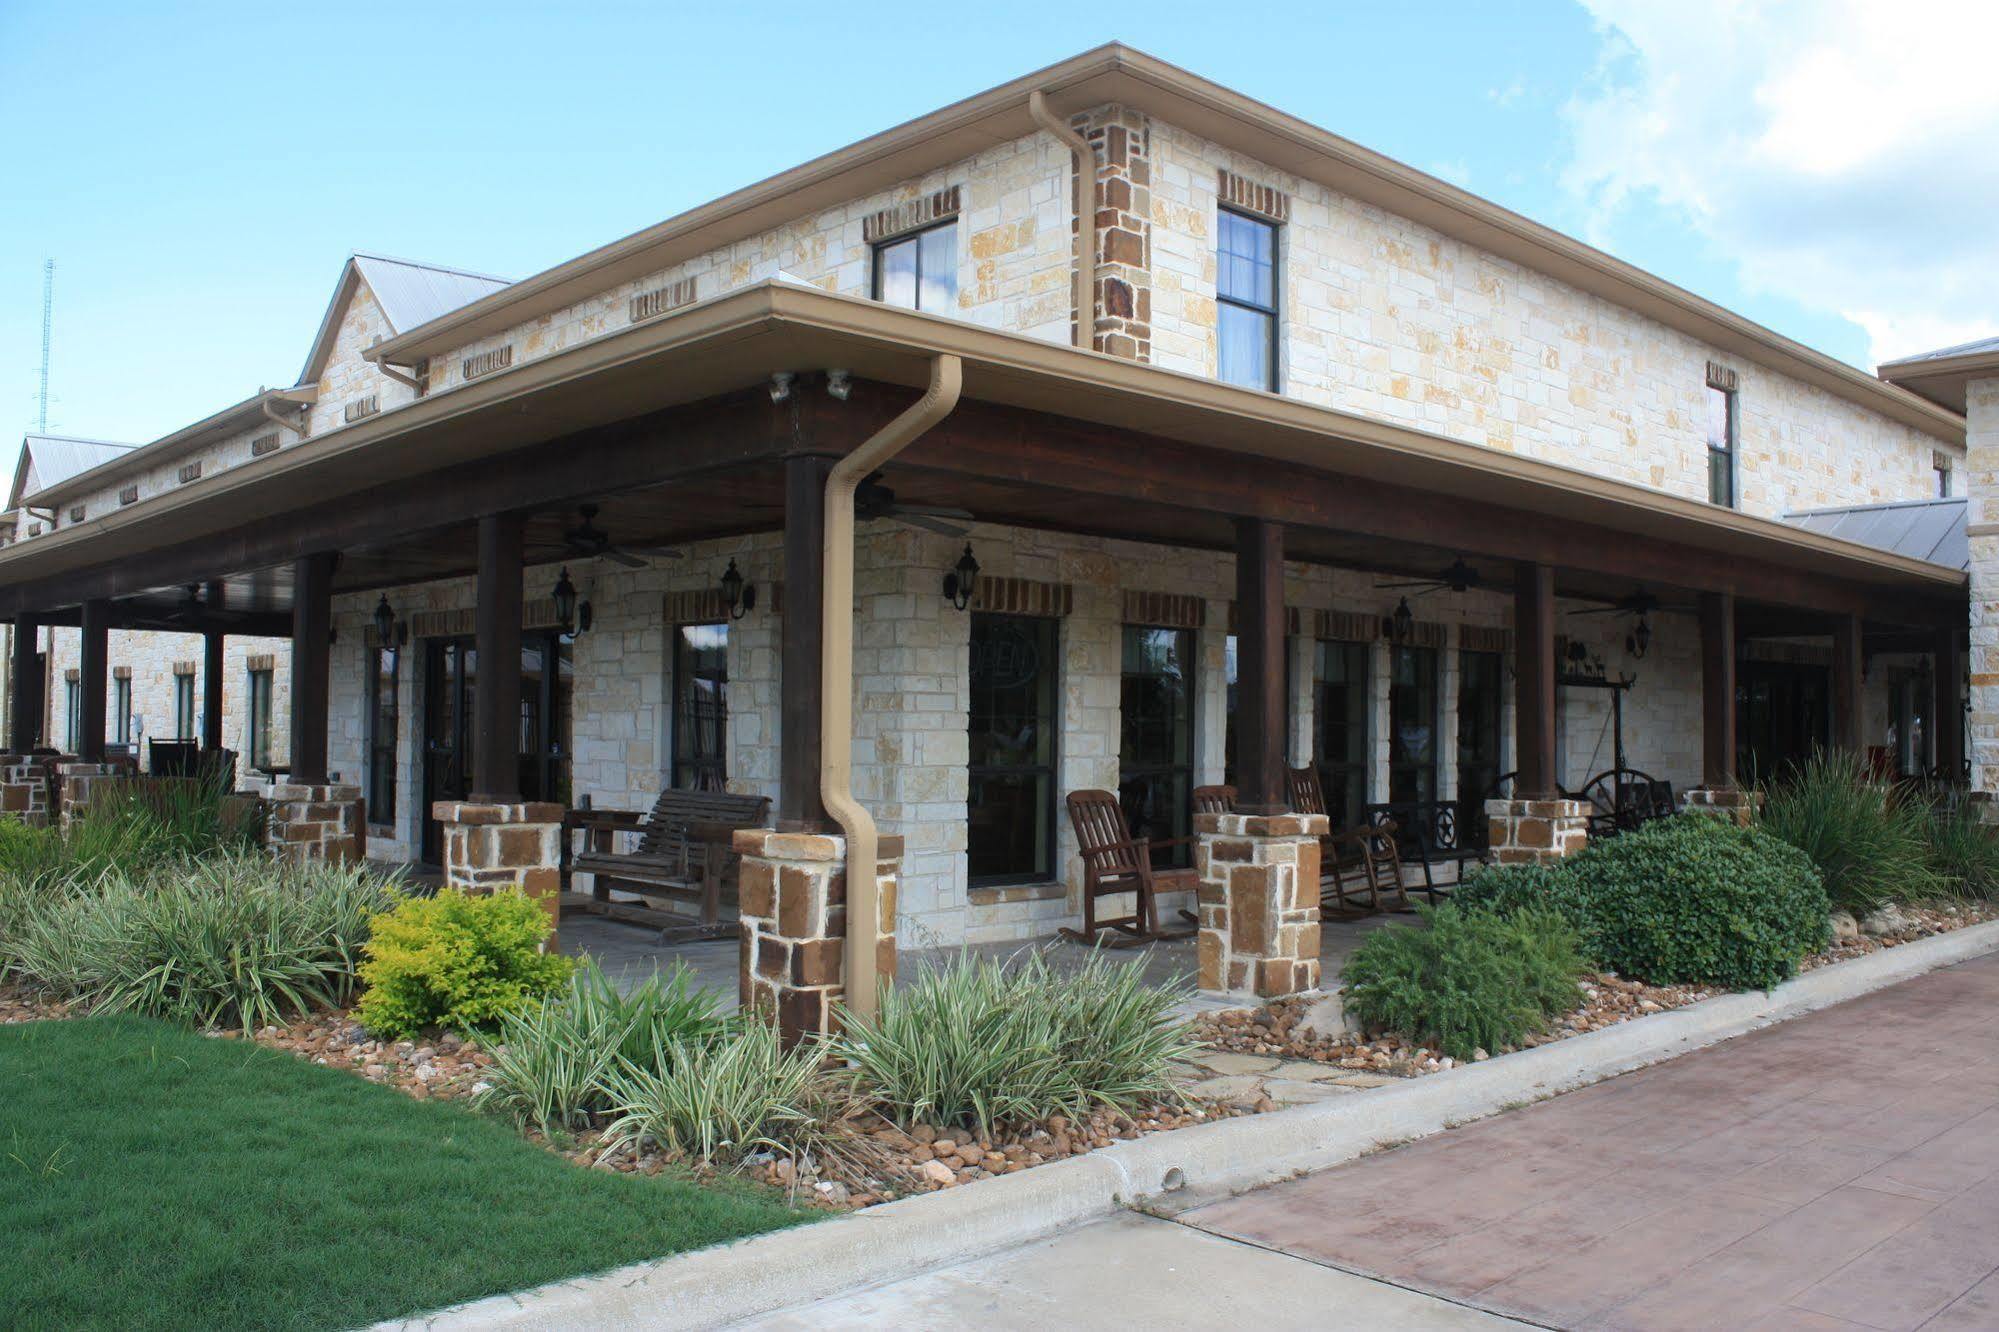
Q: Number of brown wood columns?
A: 11